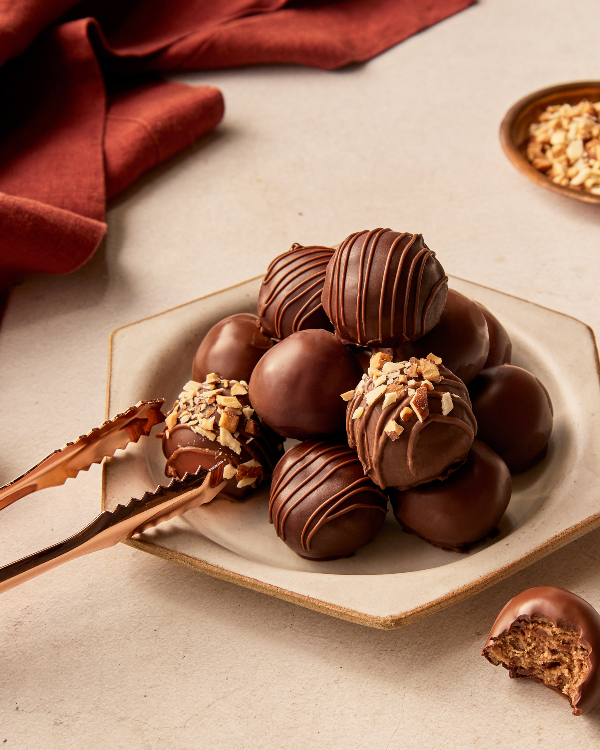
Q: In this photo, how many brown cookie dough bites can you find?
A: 12